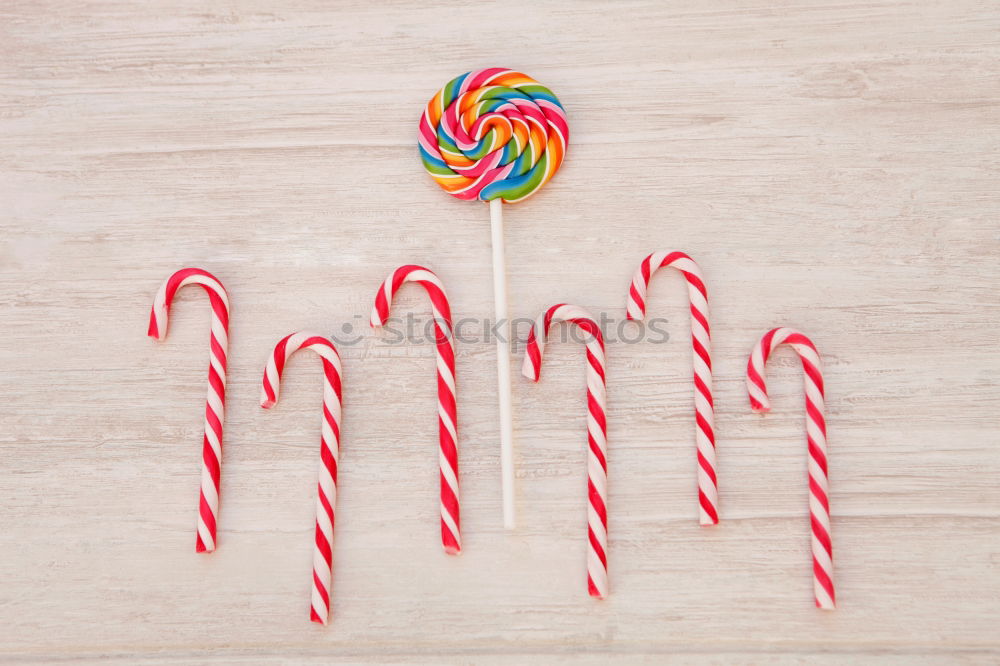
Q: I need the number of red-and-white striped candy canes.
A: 6